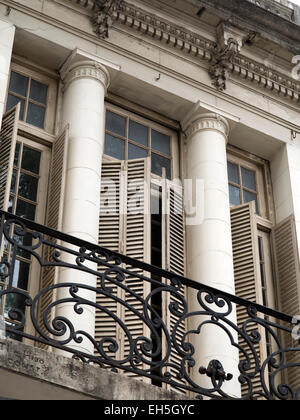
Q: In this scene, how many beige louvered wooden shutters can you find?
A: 7